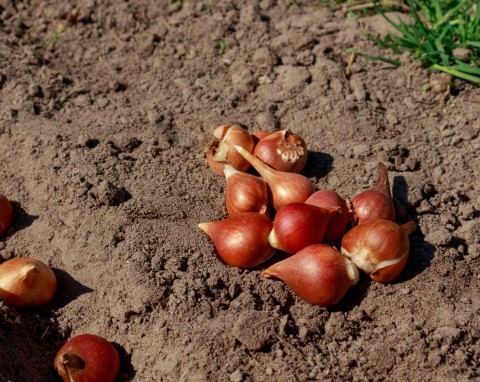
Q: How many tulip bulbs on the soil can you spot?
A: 13